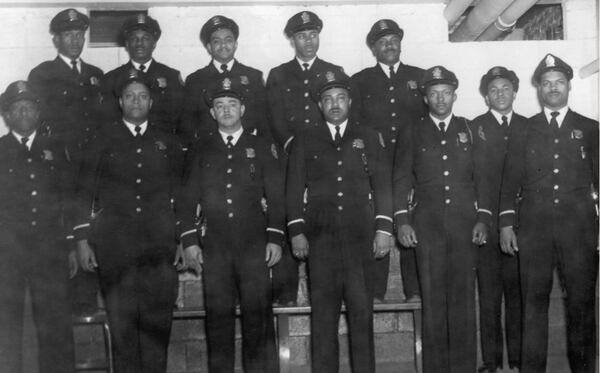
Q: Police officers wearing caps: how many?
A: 12